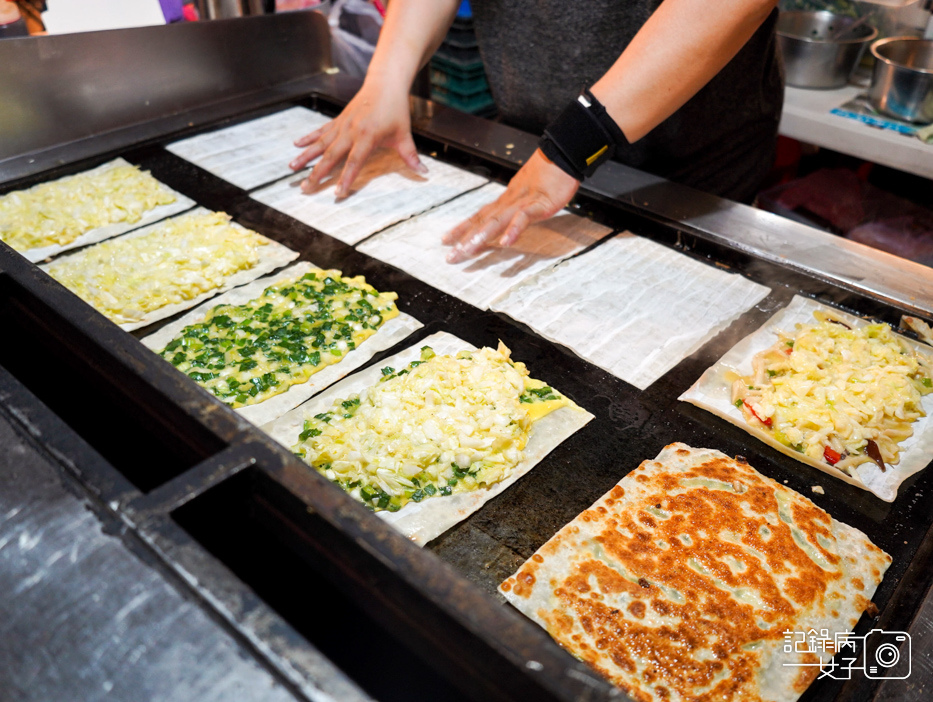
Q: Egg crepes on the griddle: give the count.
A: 10